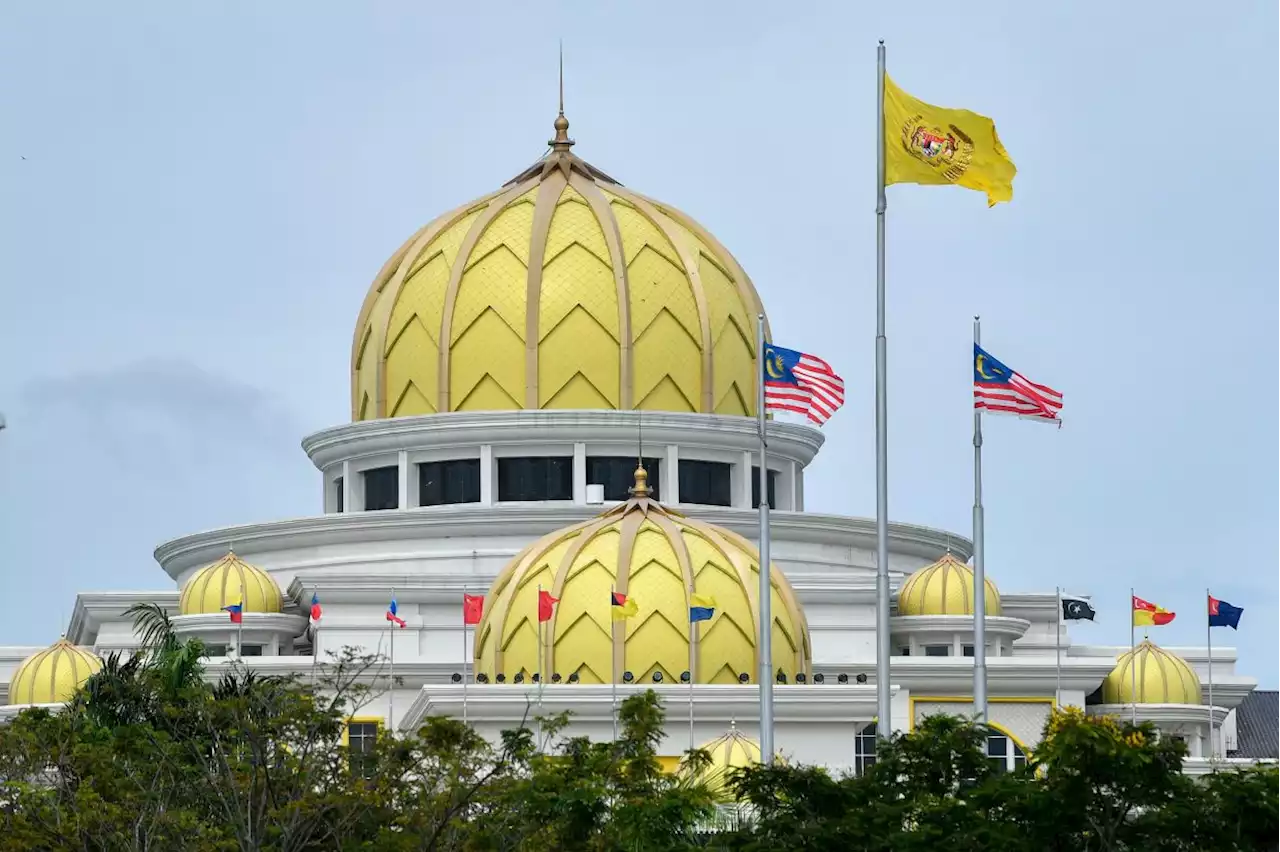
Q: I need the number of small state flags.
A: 10